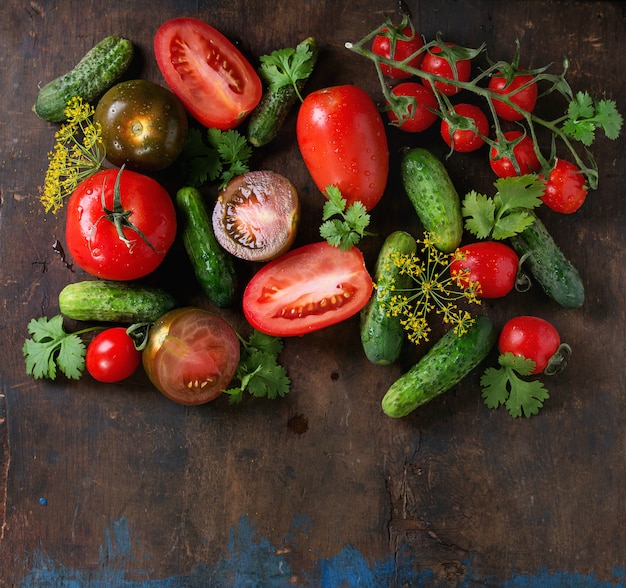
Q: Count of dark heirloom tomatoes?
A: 3